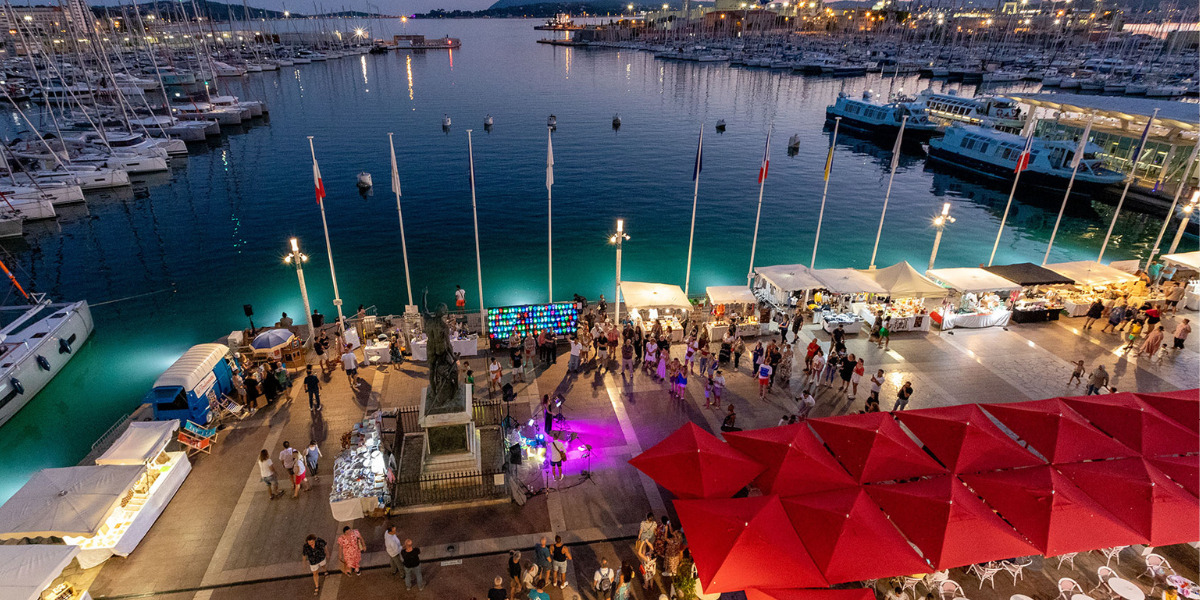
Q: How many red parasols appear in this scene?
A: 14